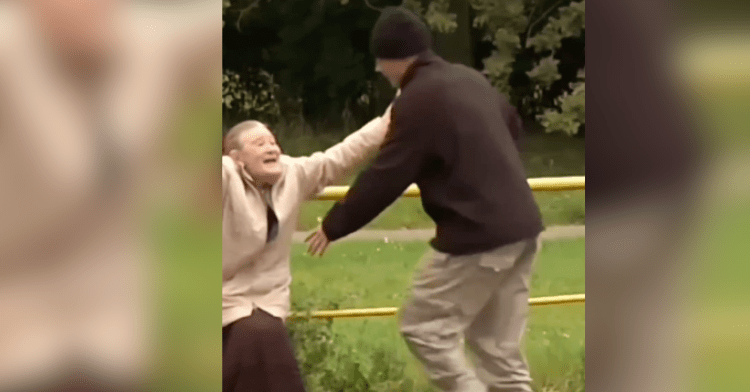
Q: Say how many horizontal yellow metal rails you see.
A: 2